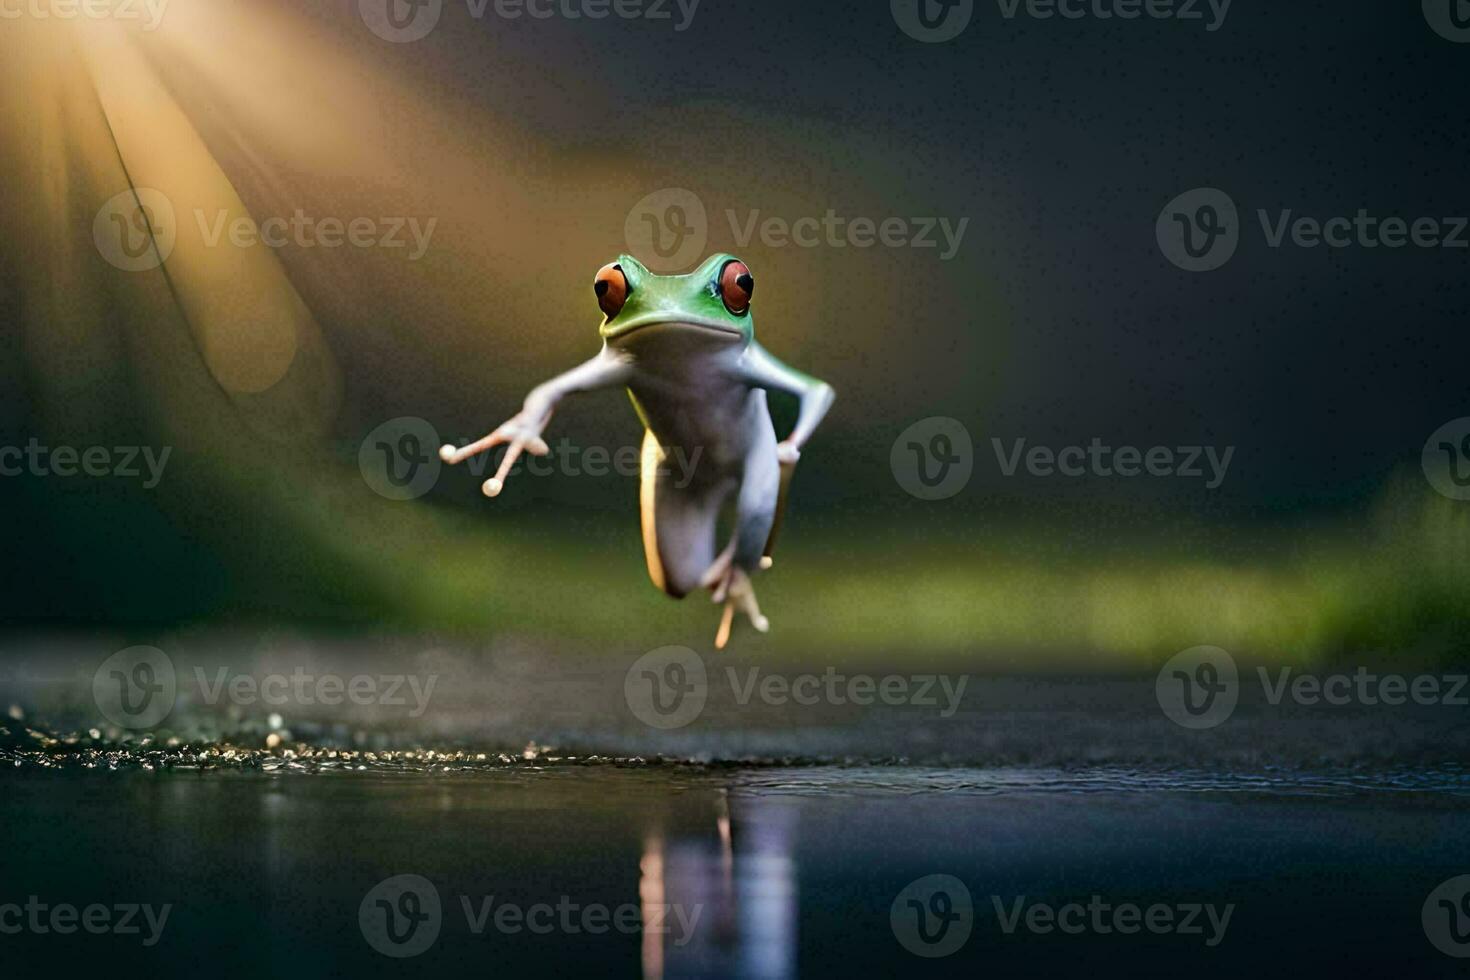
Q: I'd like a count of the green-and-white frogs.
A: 1